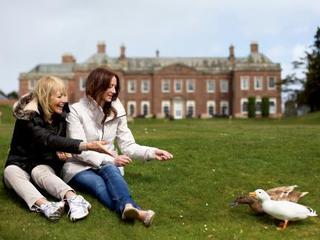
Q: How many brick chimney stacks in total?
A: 5